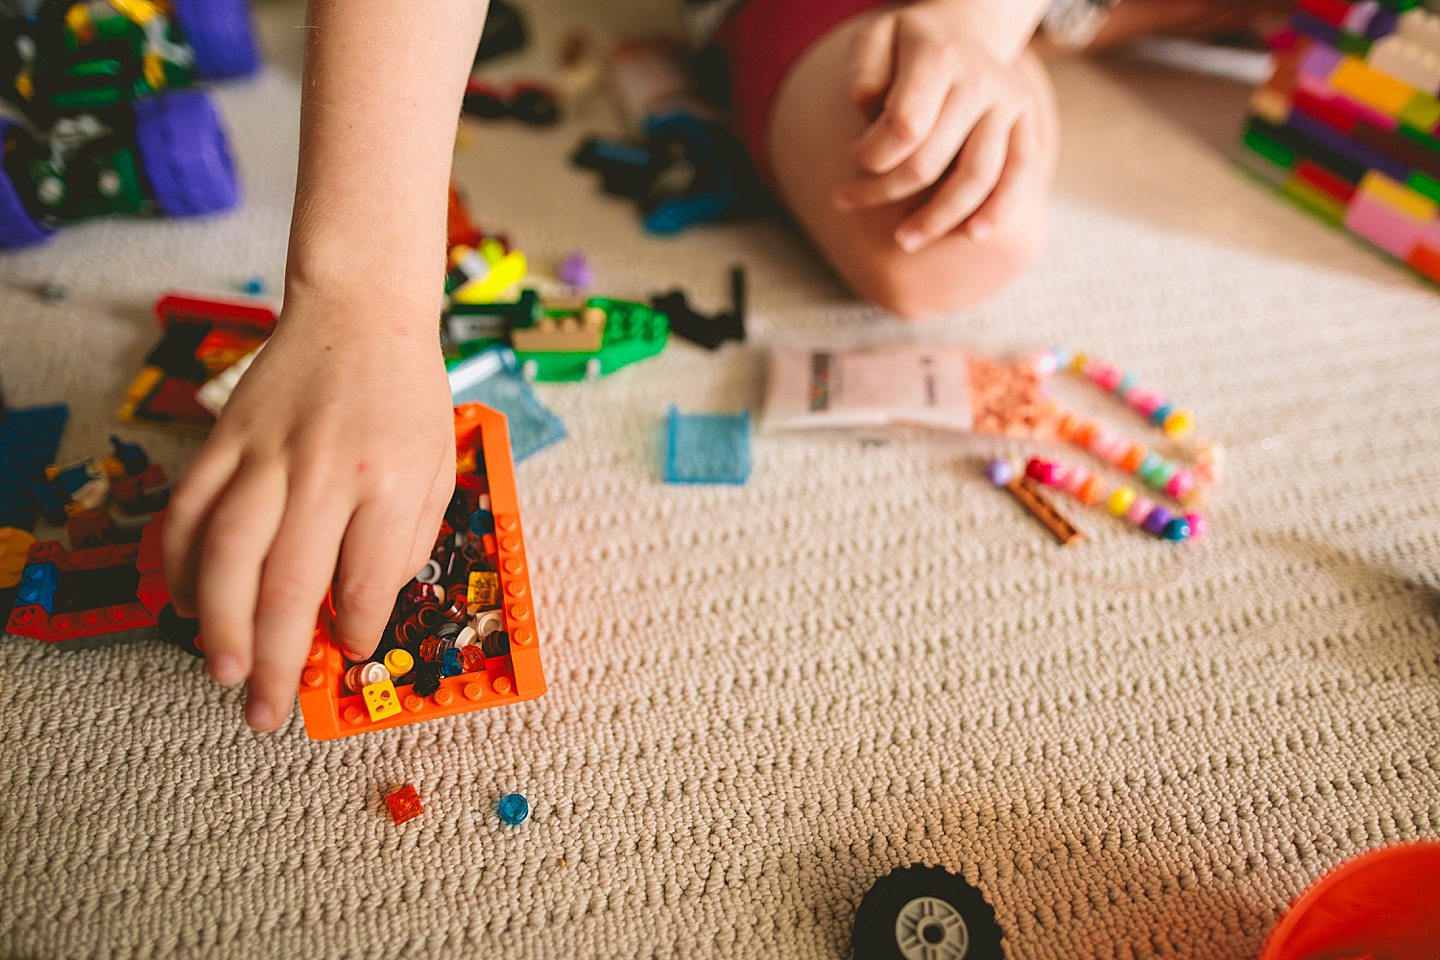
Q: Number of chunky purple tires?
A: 3